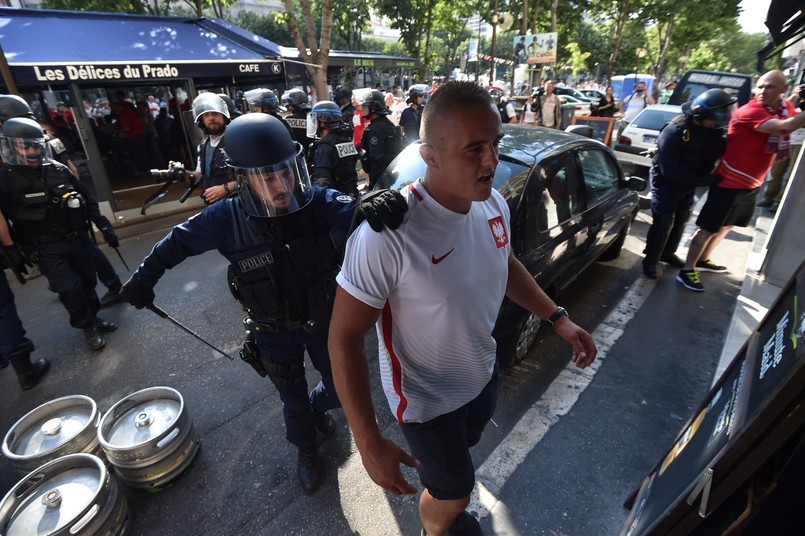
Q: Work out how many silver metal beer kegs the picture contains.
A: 3